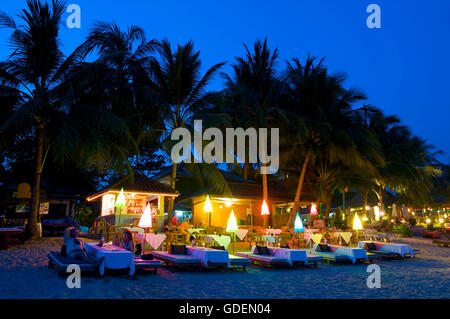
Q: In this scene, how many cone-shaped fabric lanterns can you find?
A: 8